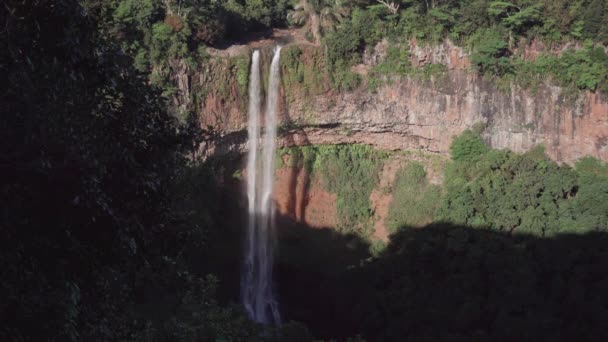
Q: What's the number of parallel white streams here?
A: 2